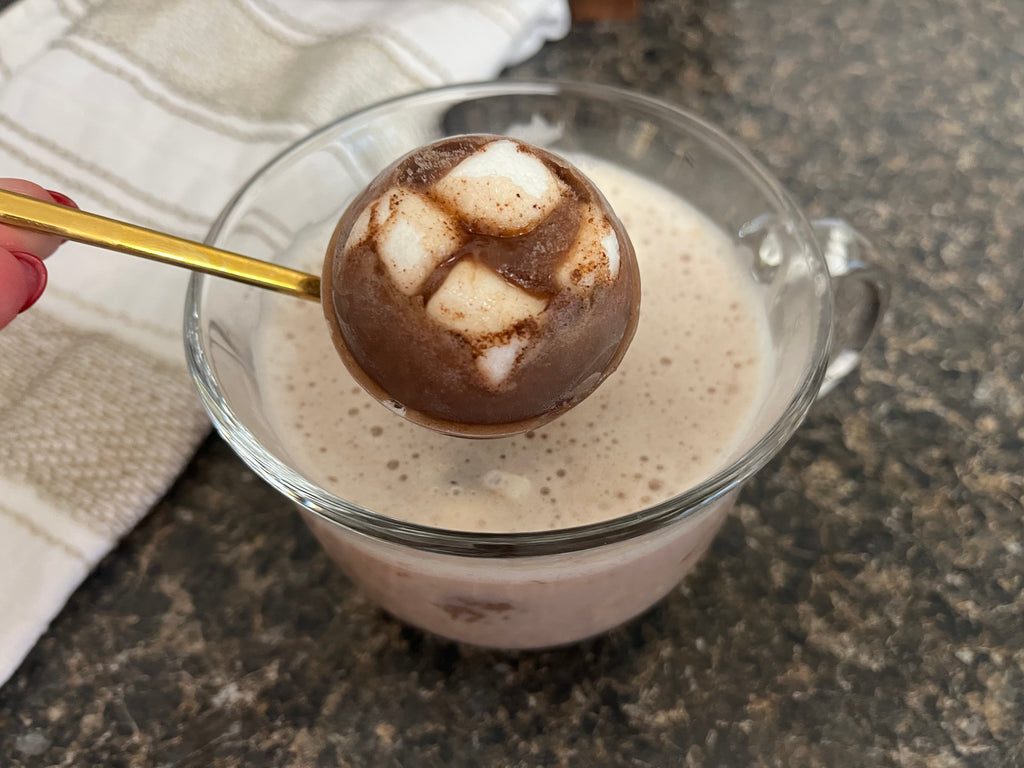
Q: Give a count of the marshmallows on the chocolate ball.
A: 5